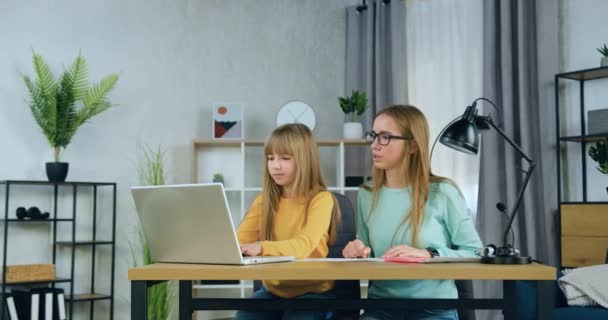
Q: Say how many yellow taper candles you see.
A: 0